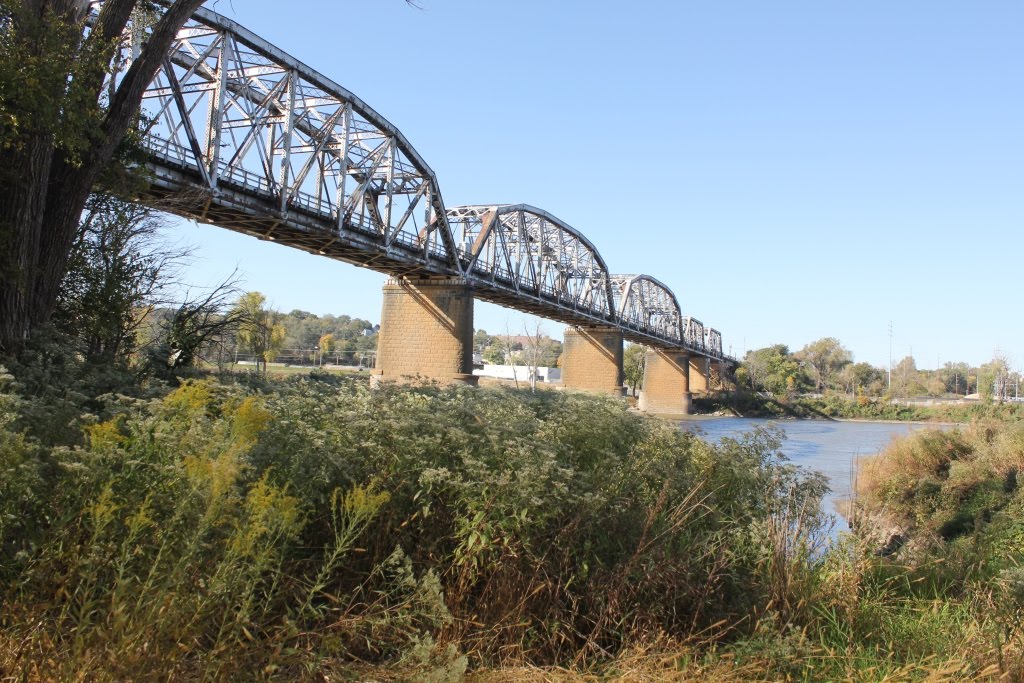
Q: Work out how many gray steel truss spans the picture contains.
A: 5